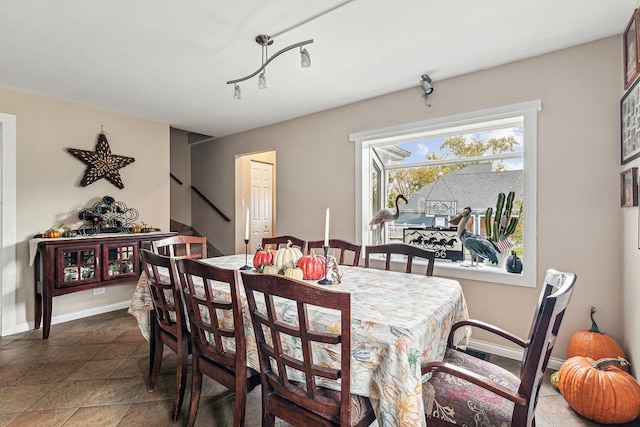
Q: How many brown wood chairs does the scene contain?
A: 8